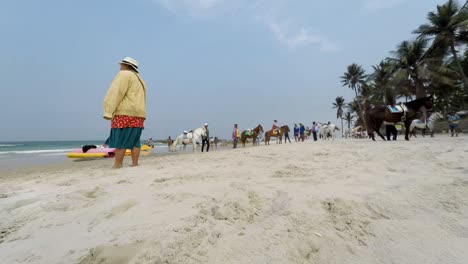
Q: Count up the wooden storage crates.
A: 0